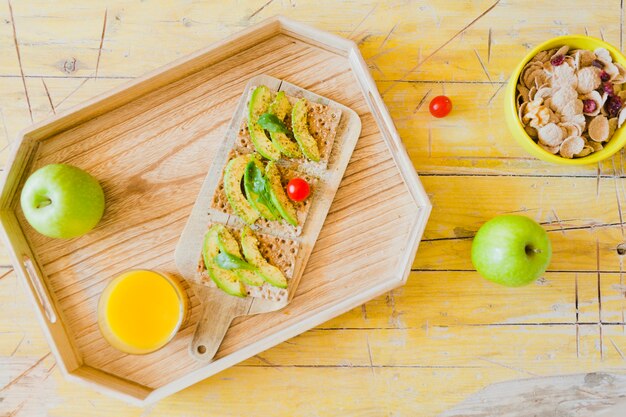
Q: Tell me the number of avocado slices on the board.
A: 9